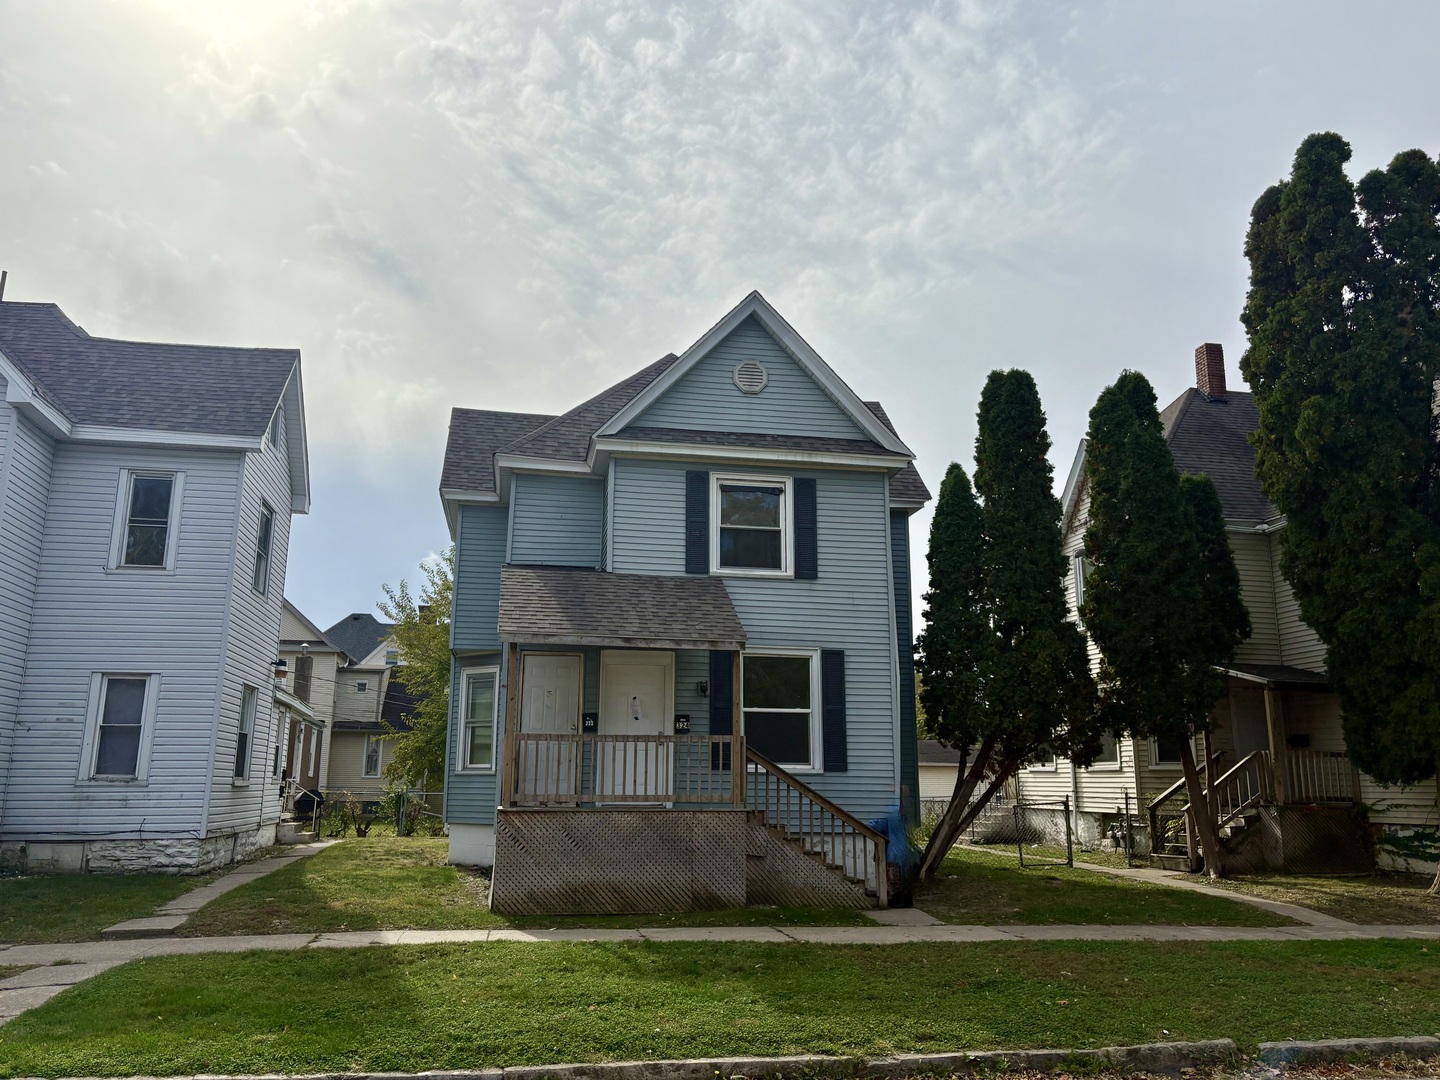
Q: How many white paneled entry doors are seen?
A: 2